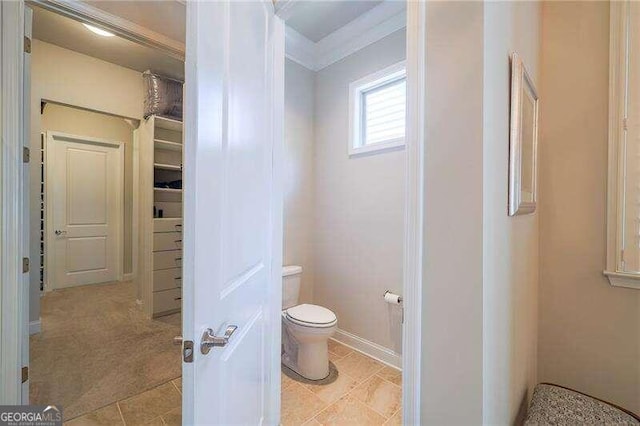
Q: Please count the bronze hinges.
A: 4